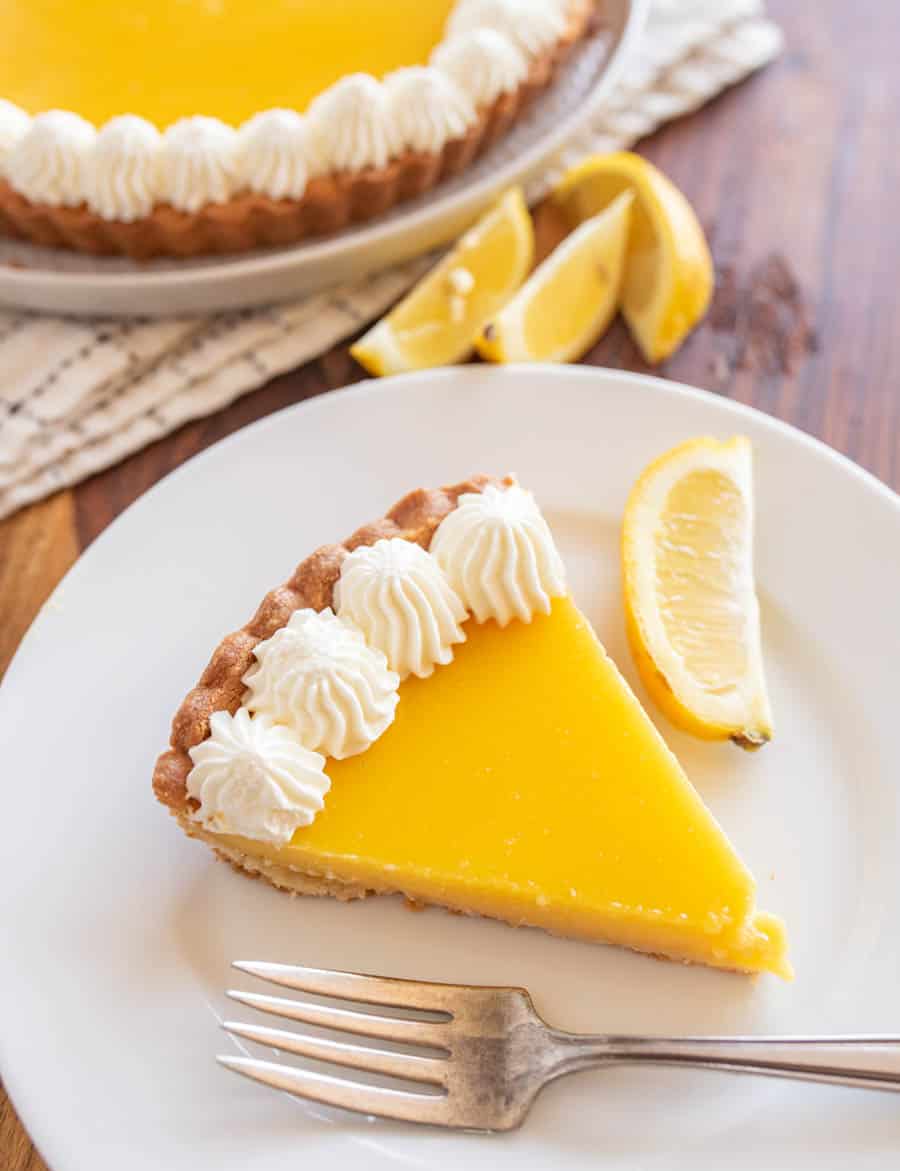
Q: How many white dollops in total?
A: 13